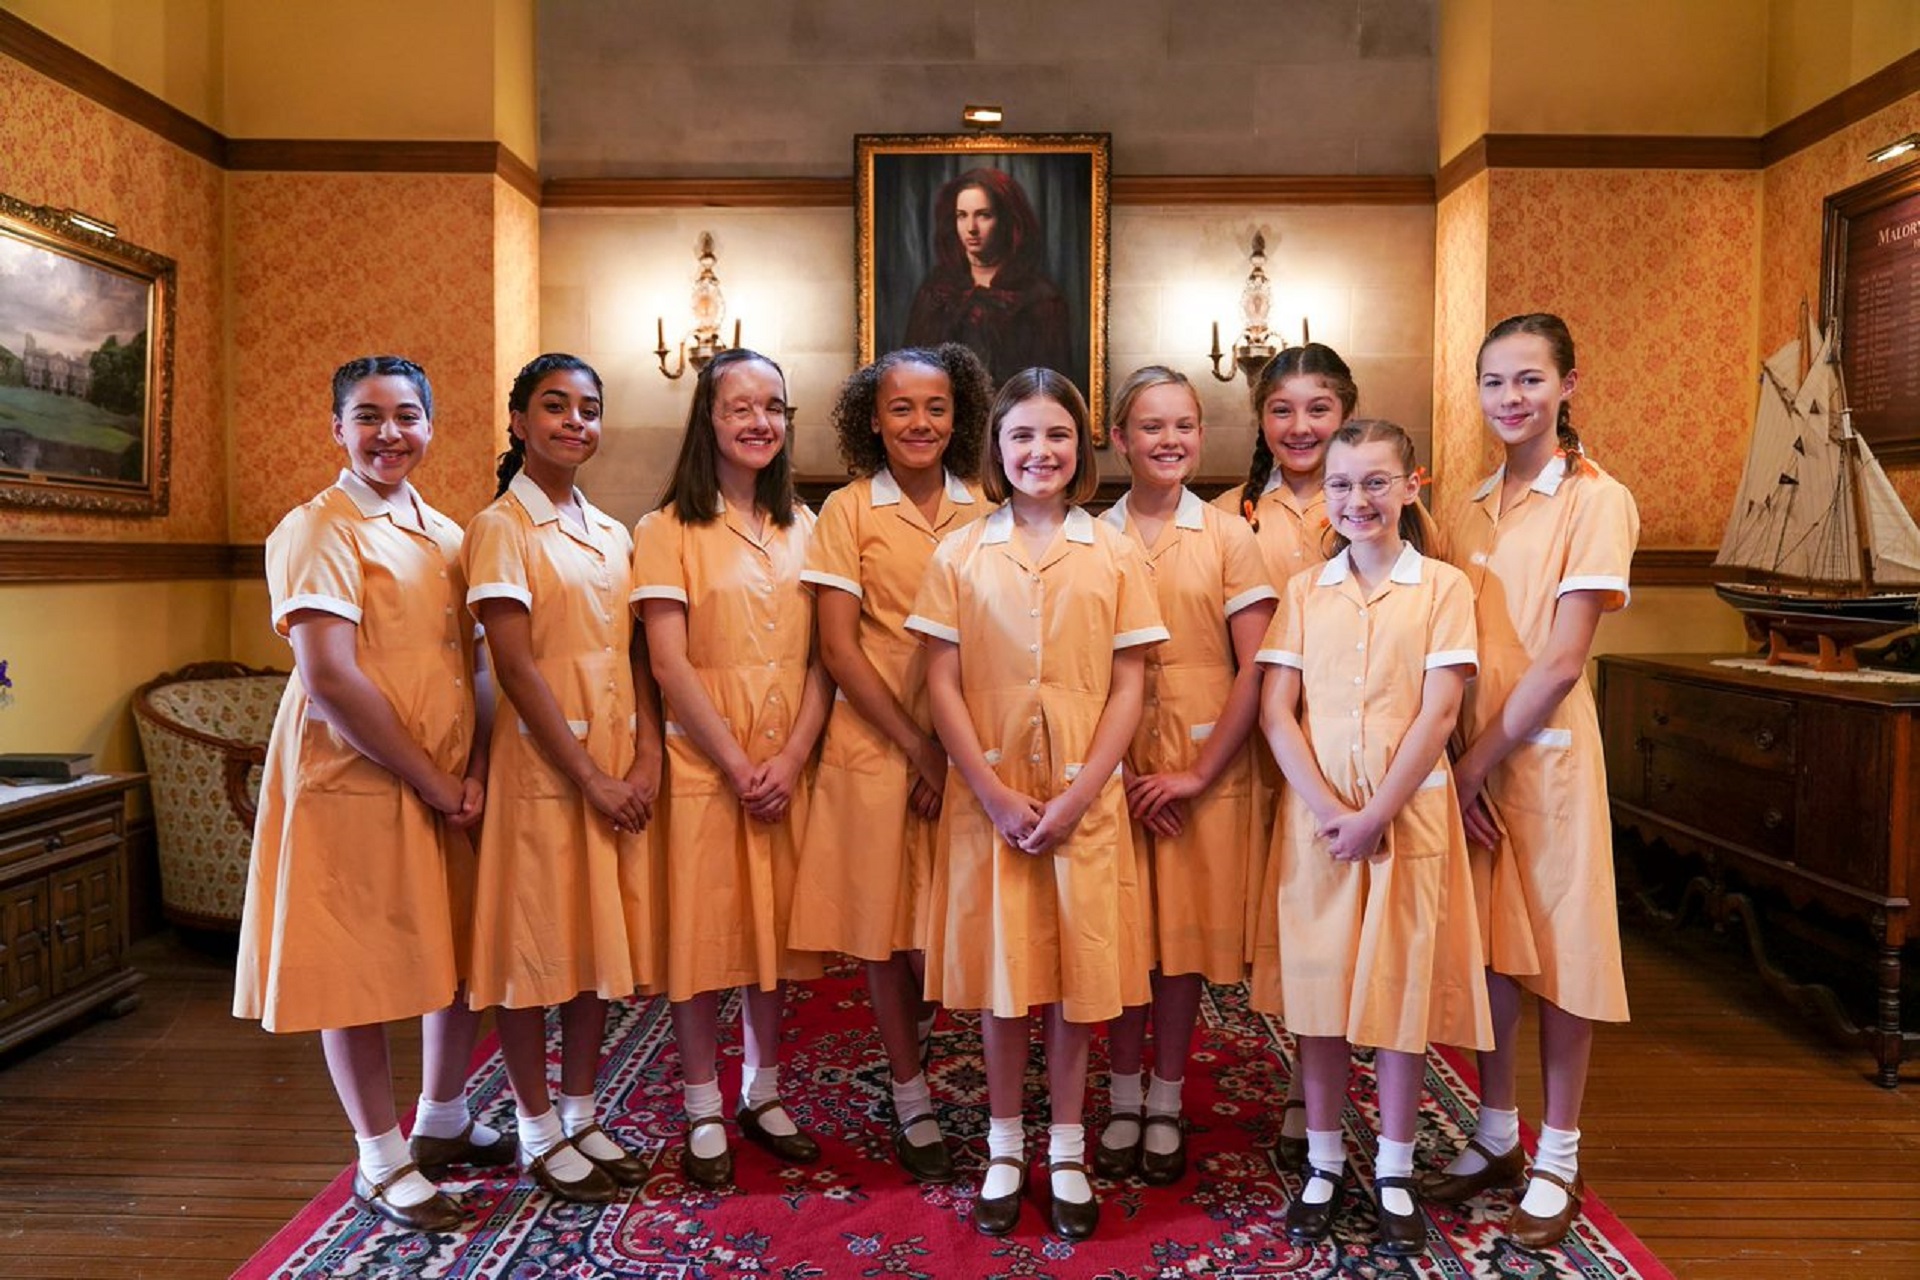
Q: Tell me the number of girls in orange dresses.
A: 9